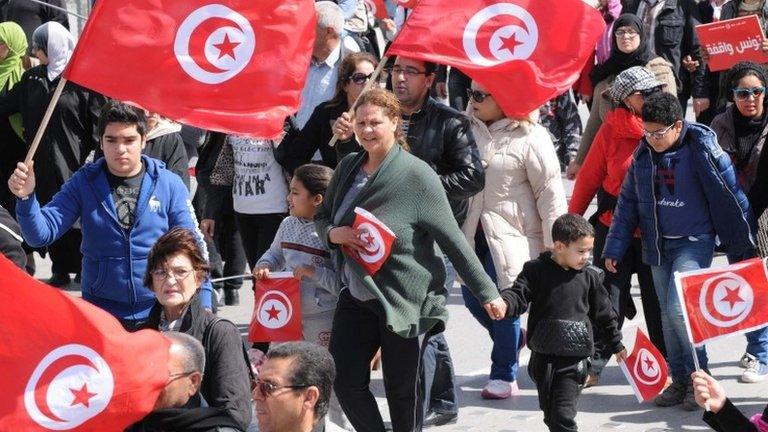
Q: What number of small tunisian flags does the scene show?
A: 4